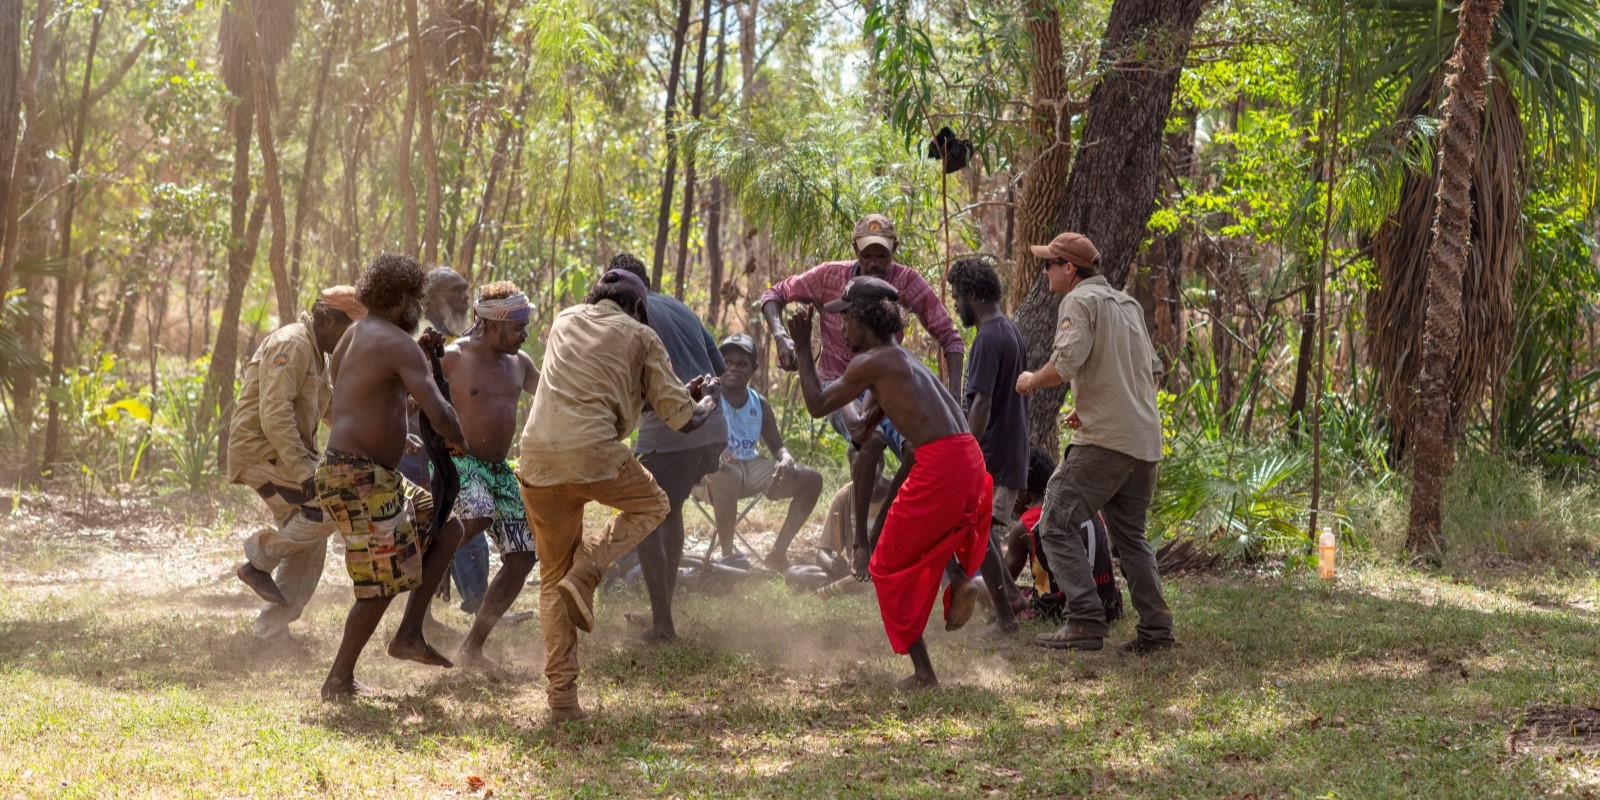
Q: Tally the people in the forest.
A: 13